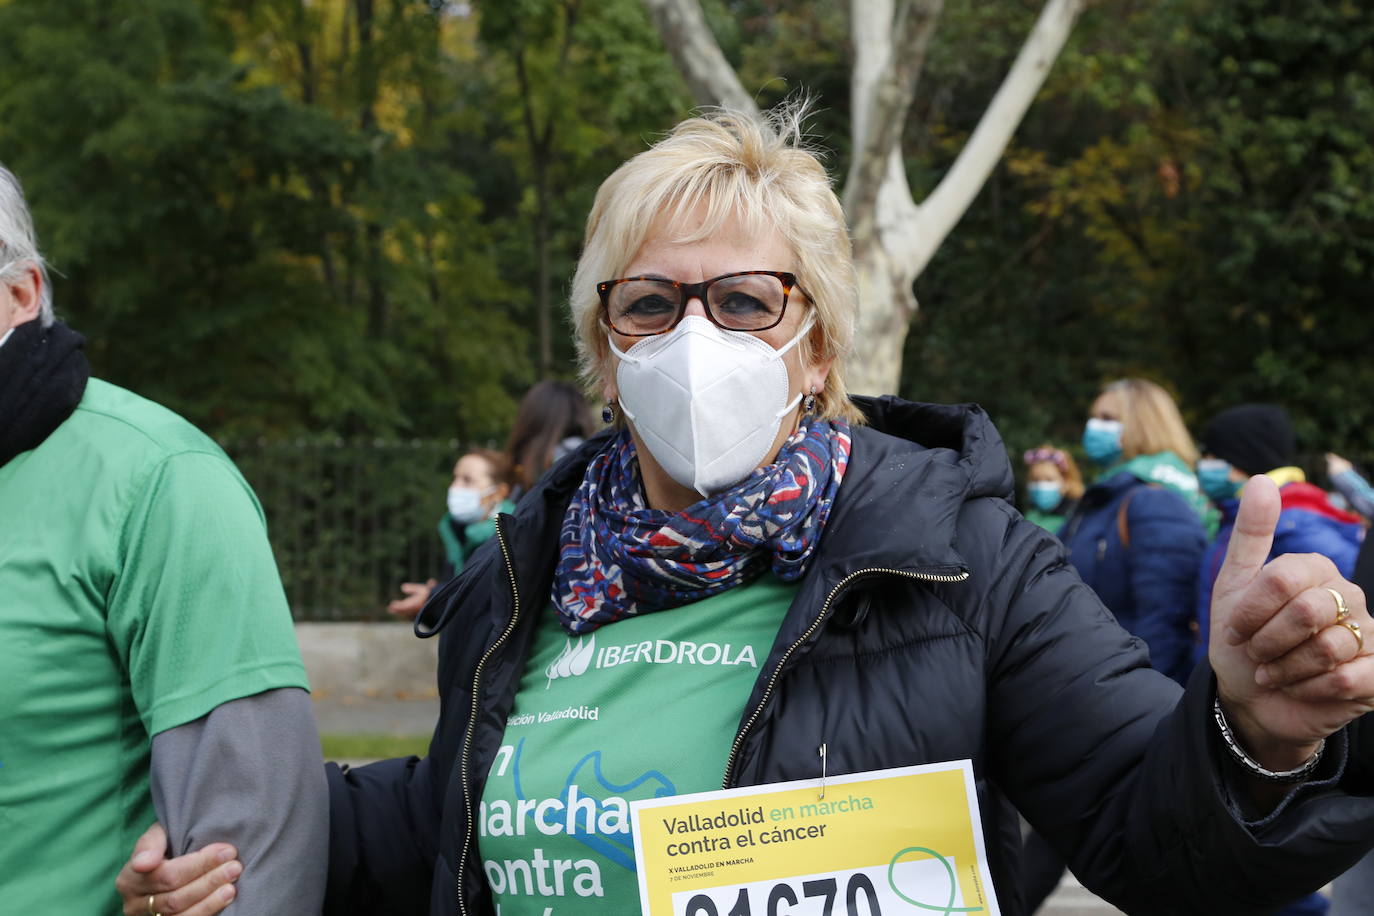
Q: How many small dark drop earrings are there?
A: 2